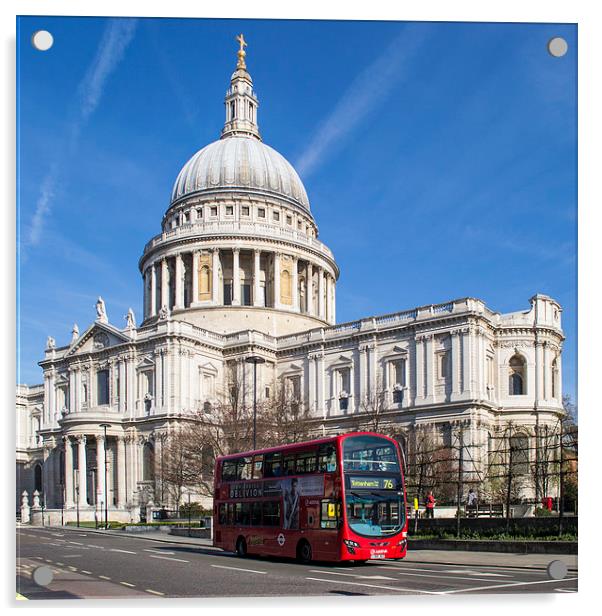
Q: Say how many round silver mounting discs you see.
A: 4